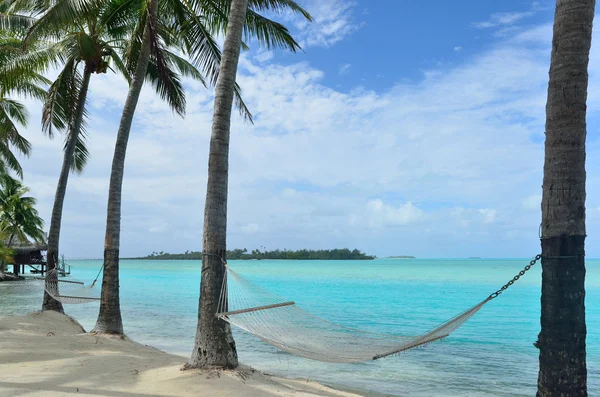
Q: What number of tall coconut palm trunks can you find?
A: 4